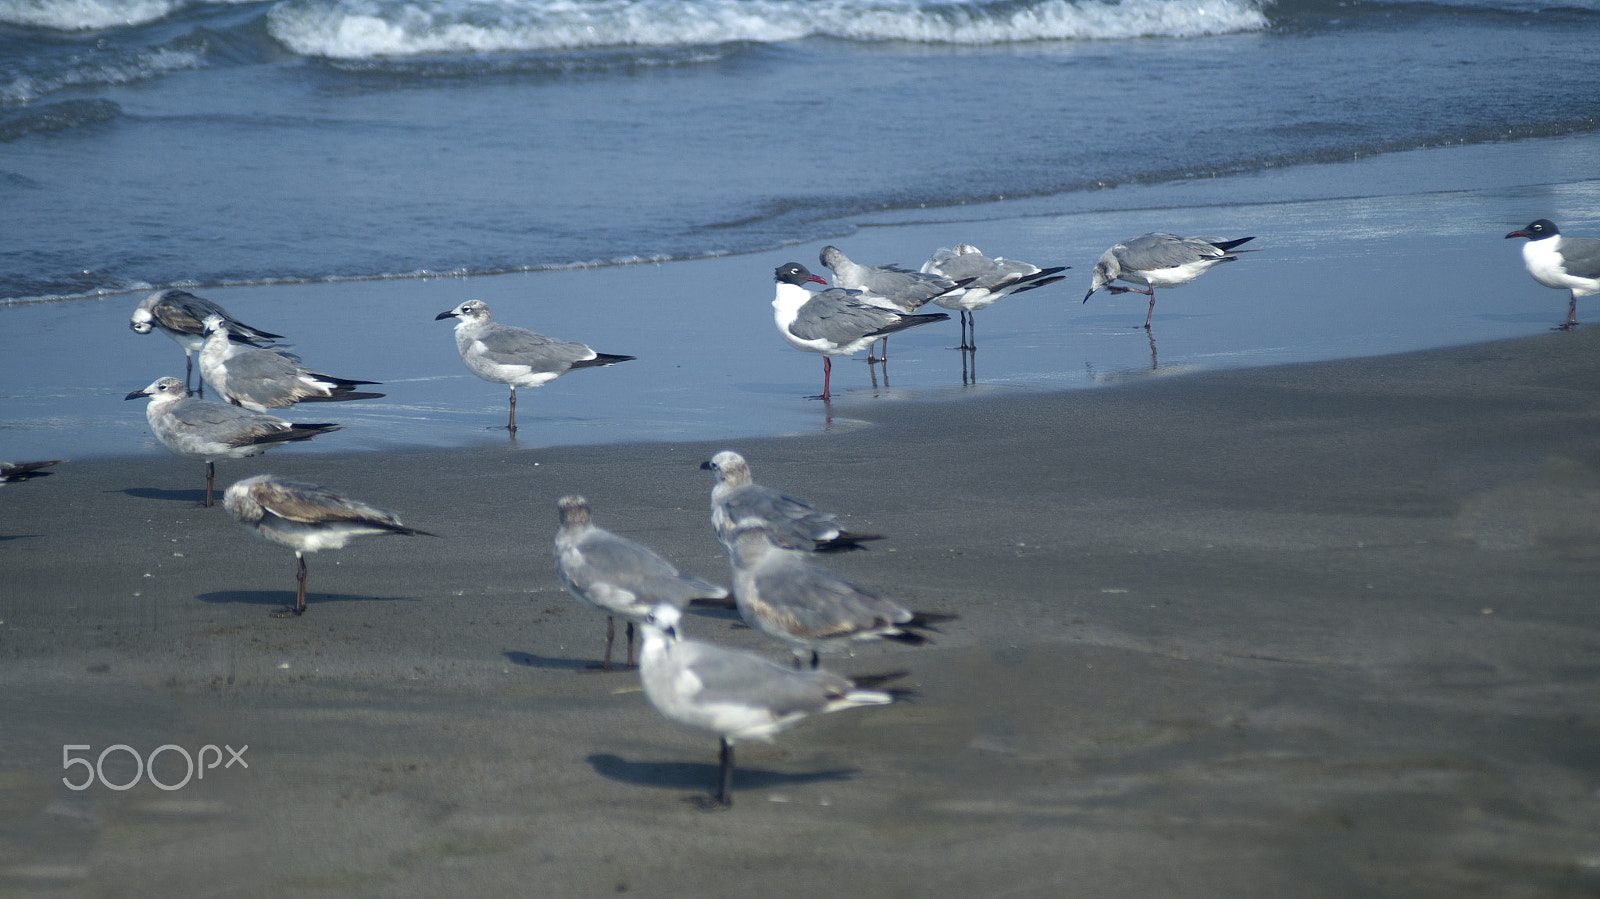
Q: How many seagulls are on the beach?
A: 15